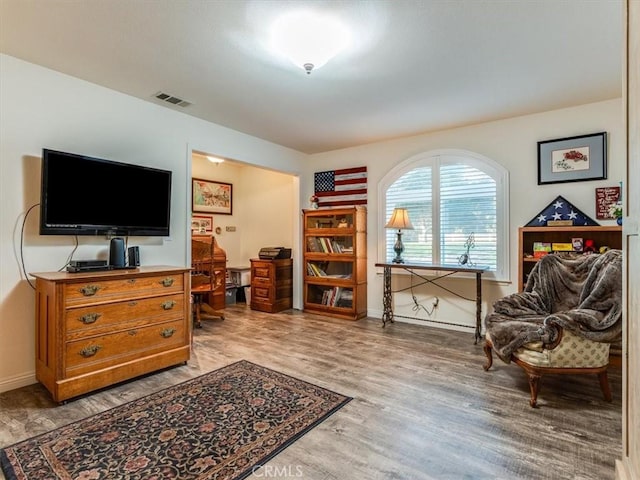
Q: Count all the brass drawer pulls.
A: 6